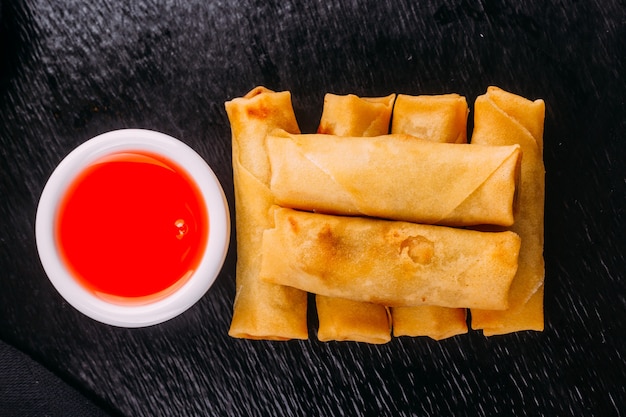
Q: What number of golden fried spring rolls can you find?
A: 6